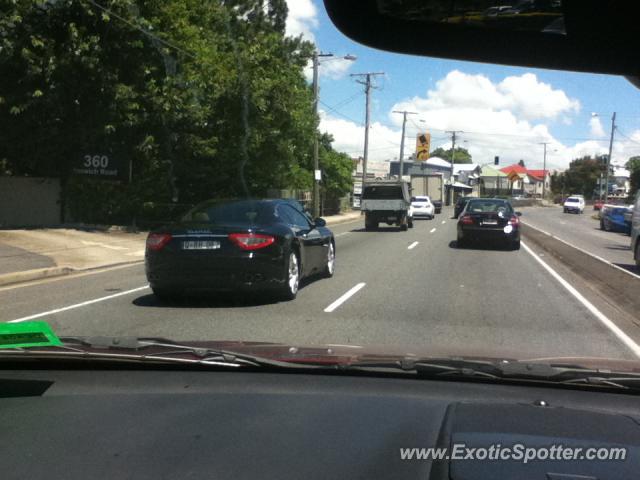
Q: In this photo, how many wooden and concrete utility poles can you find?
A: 6